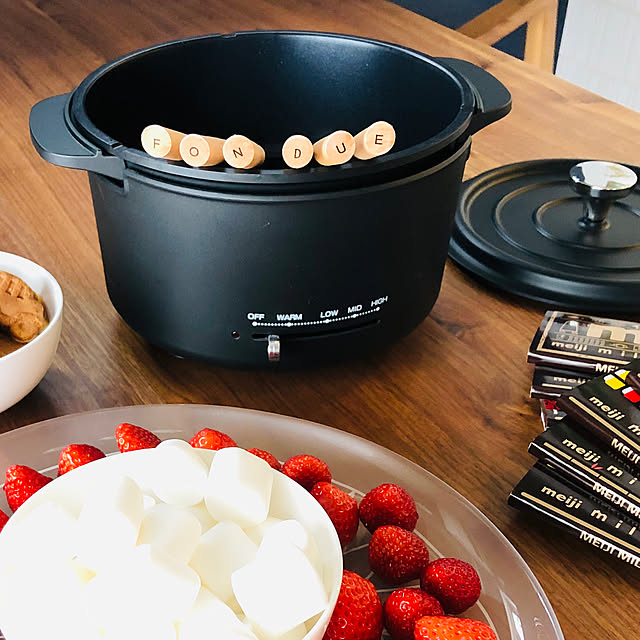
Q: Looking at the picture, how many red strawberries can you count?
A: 14